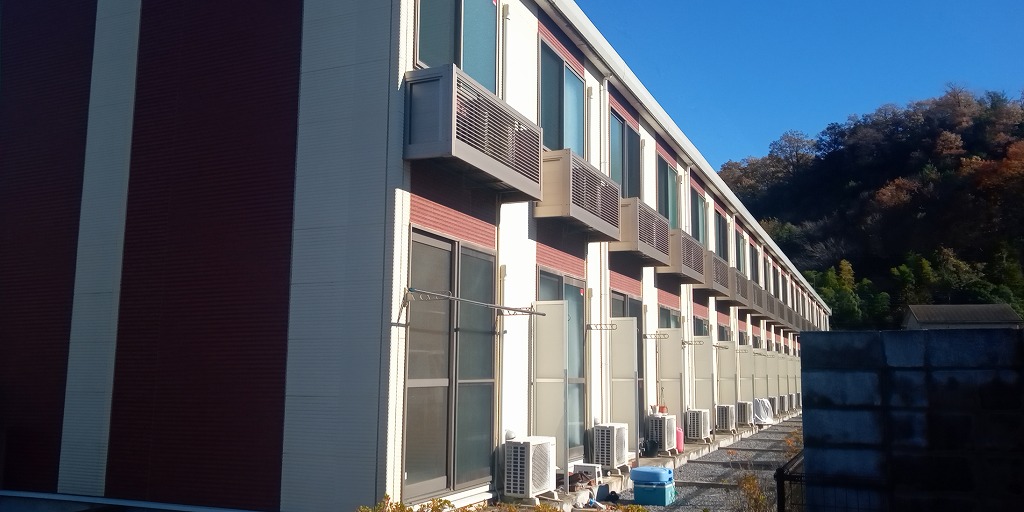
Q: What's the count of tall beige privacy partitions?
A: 11